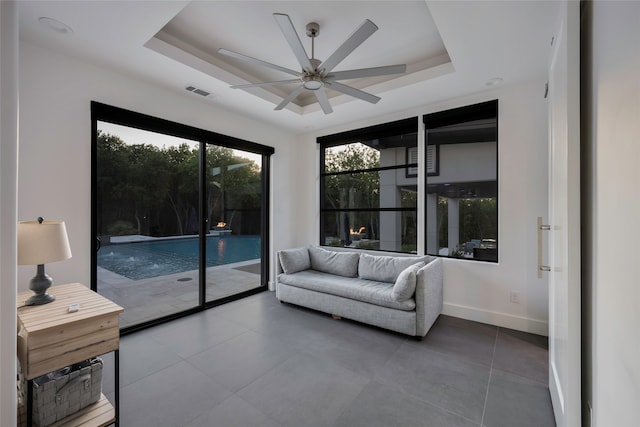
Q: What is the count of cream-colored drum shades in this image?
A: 1